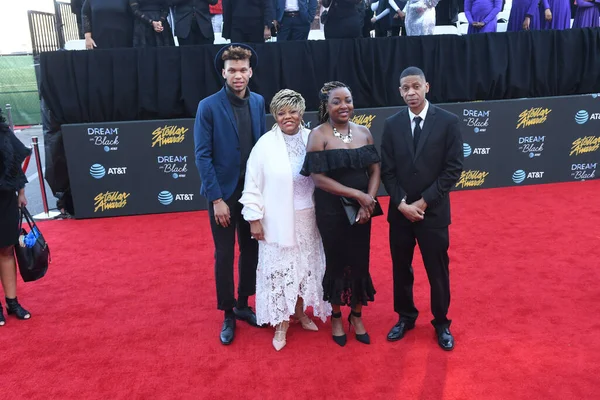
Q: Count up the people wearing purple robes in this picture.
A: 4